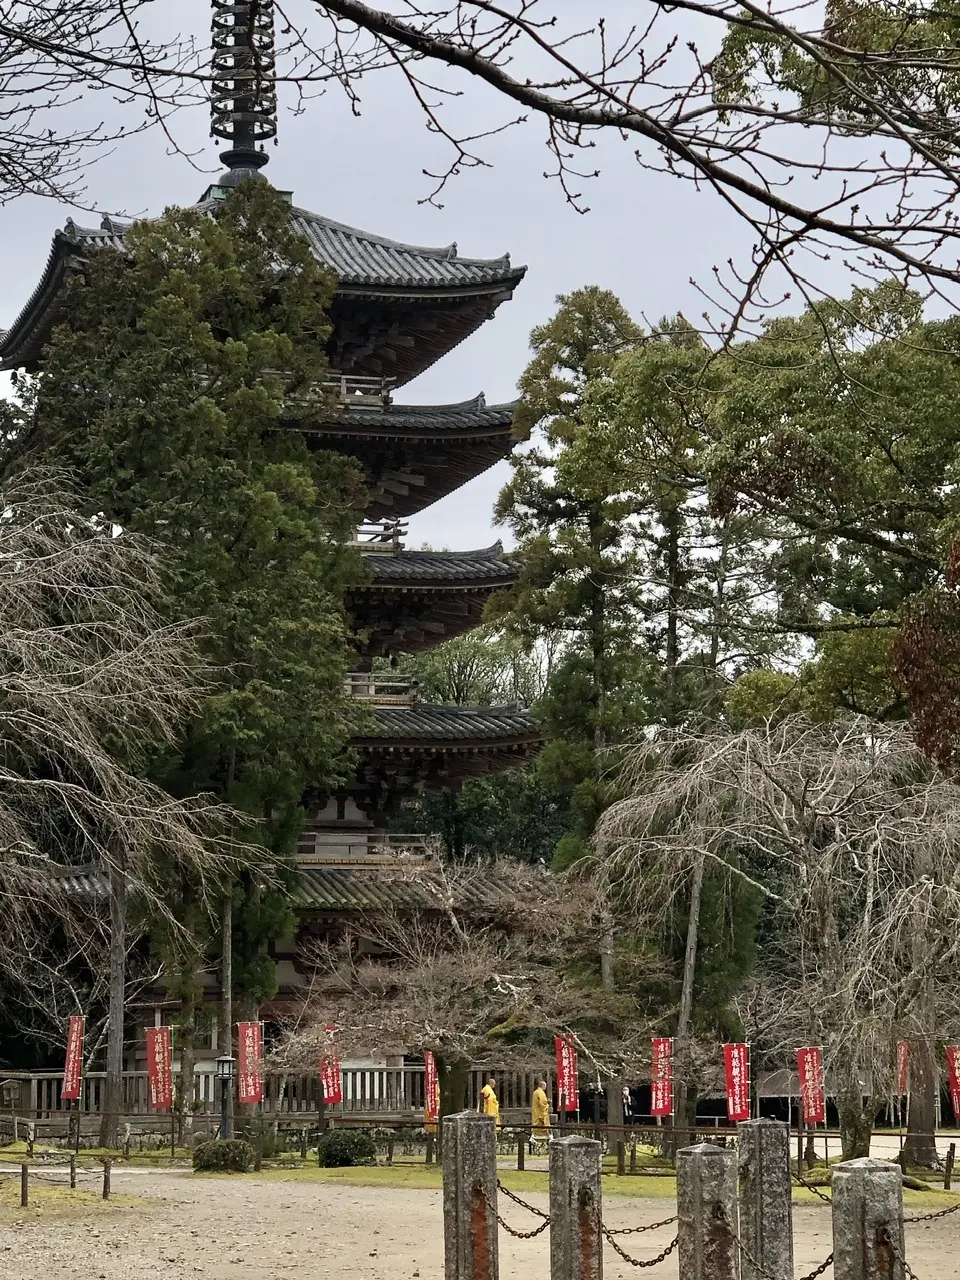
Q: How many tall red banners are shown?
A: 11